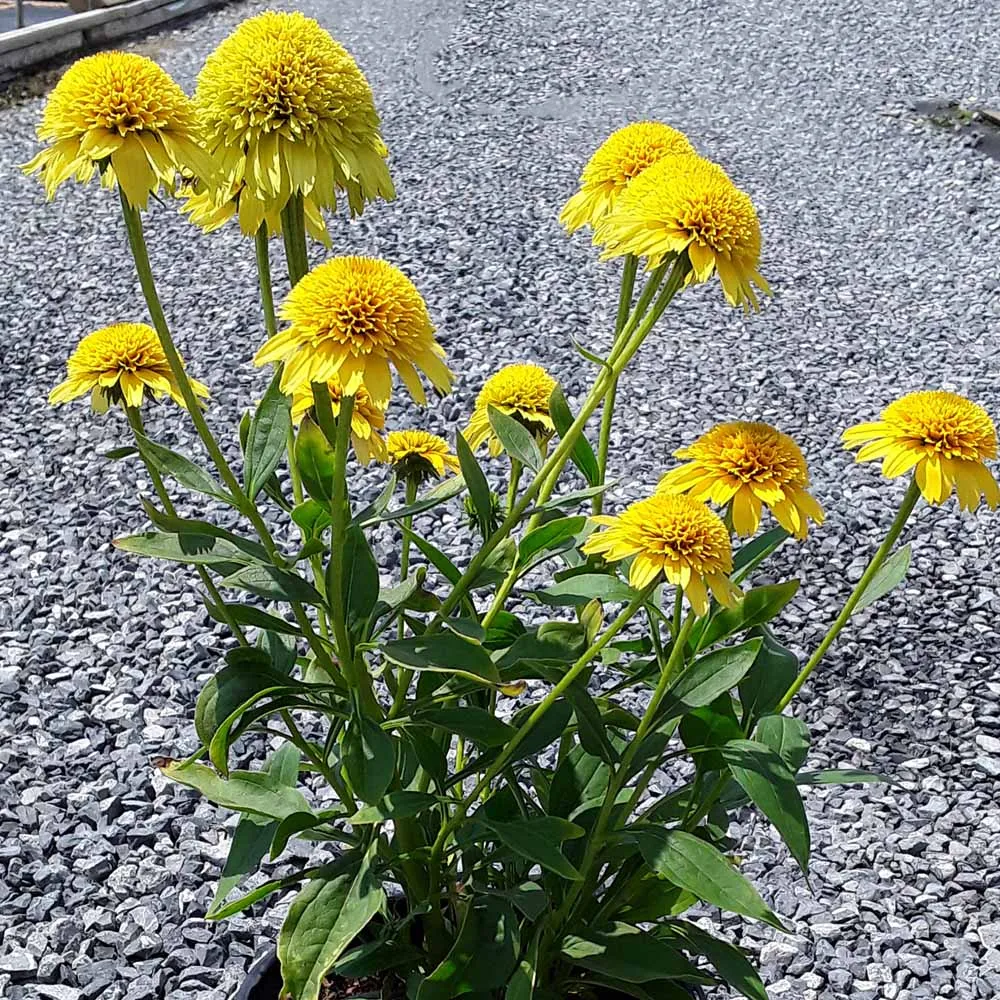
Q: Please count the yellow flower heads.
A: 13